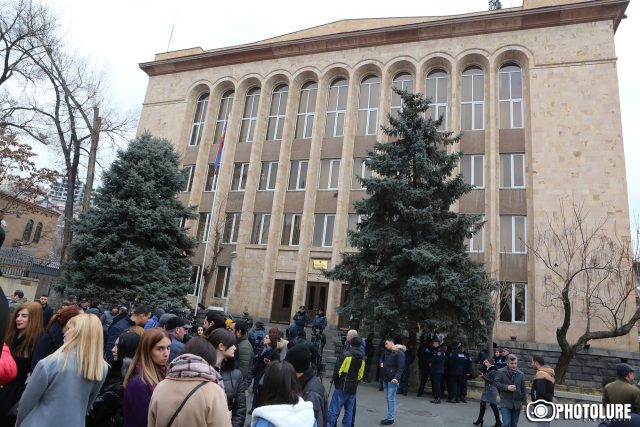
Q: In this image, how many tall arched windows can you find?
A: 11